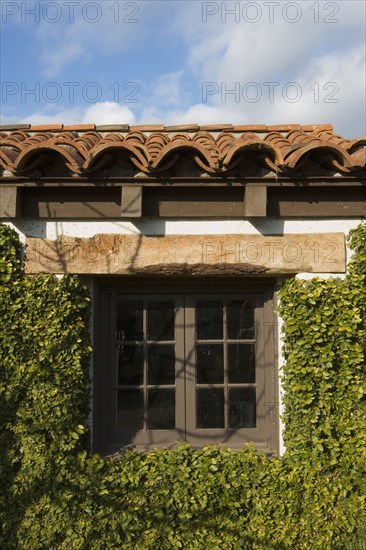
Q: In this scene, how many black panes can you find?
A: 12